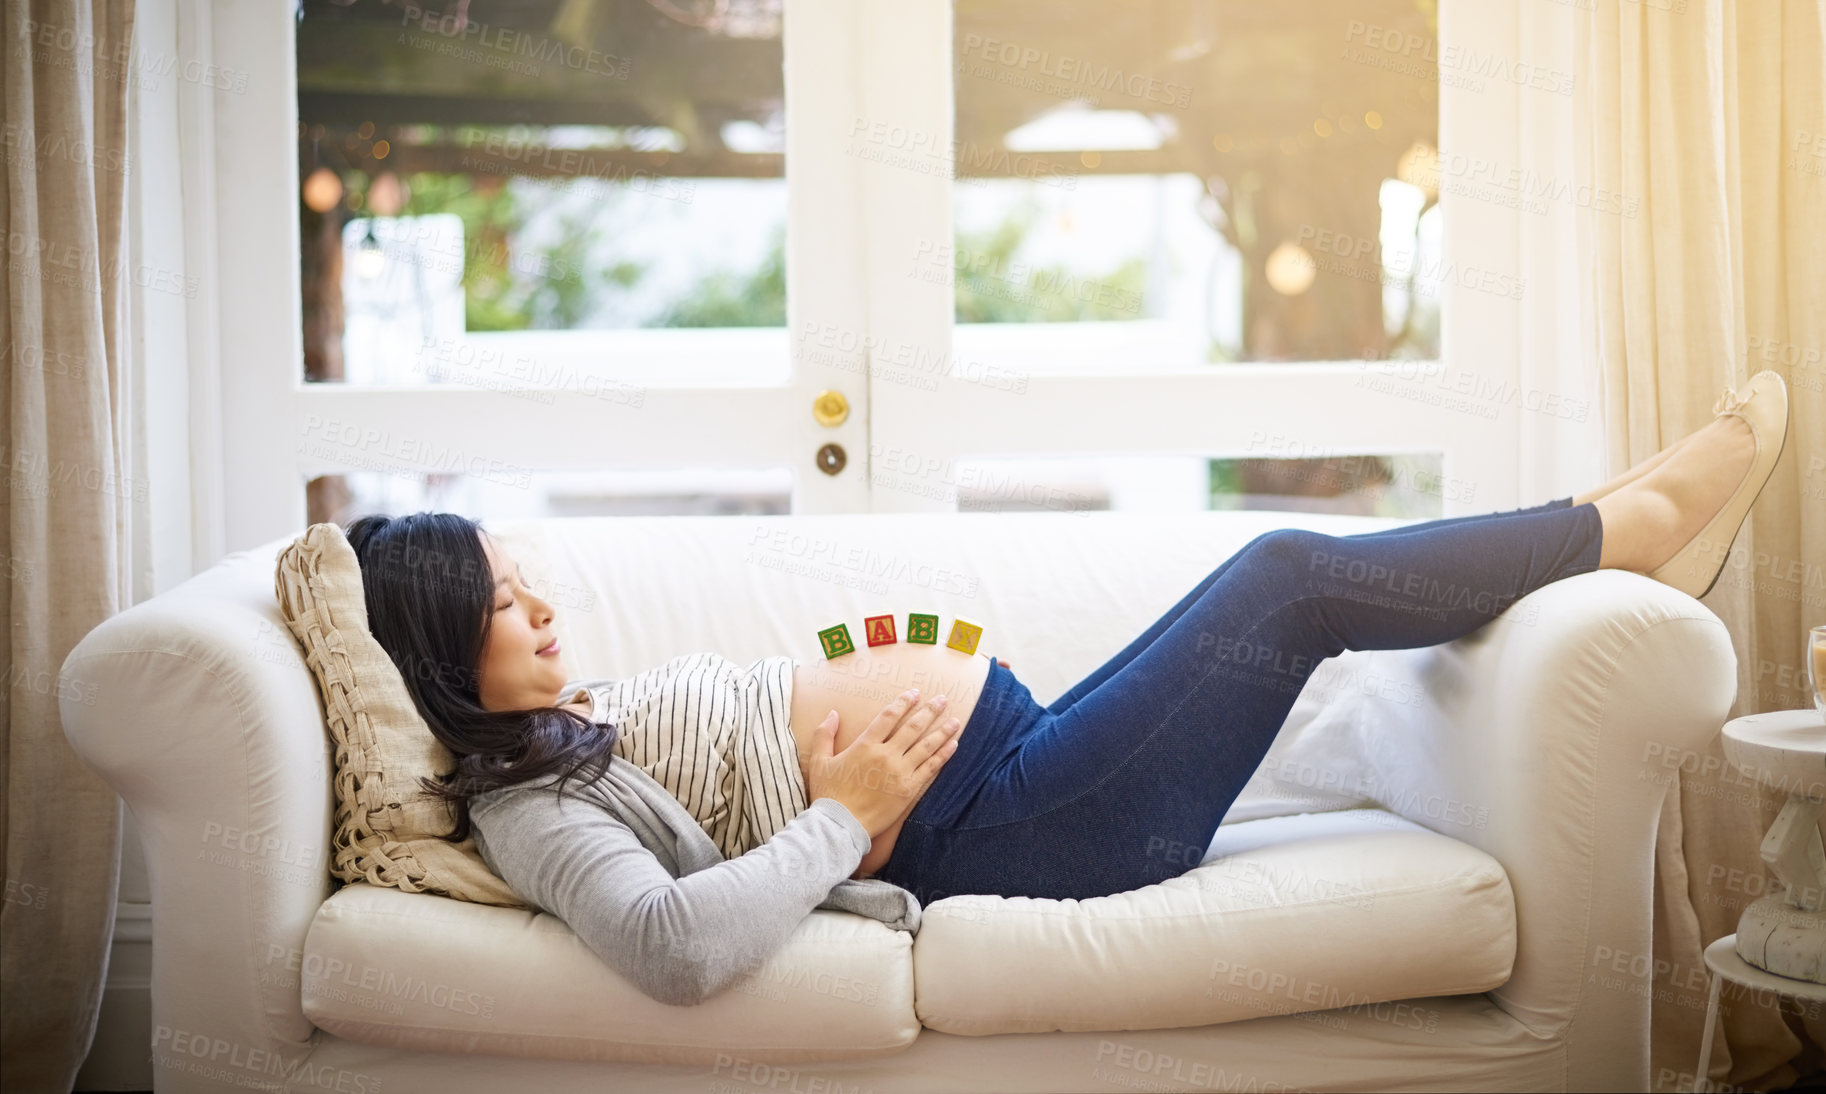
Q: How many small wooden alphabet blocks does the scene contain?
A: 4